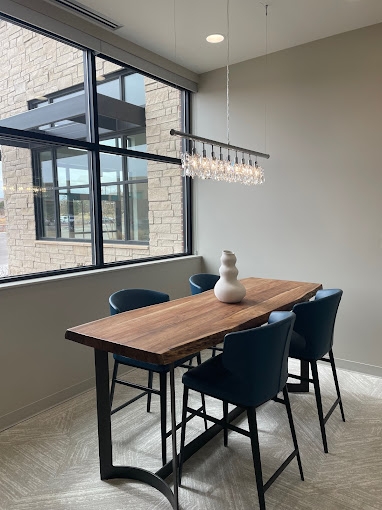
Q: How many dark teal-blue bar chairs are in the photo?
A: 4